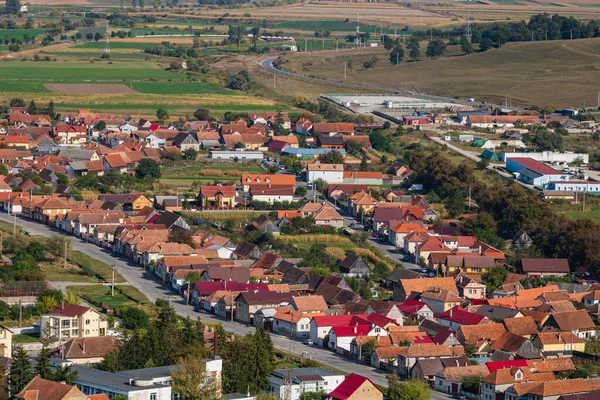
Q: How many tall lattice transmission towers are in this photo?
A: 3